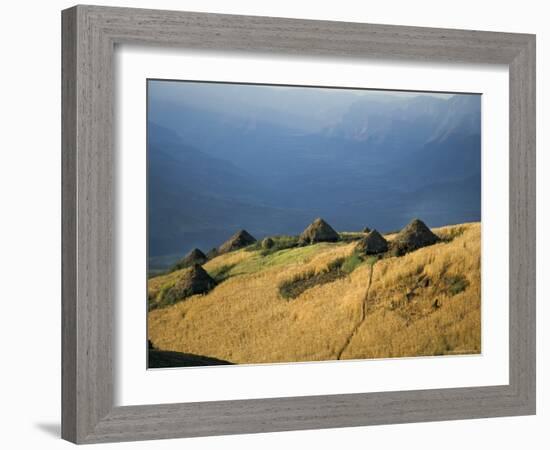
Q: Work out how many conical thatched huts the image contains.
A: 6